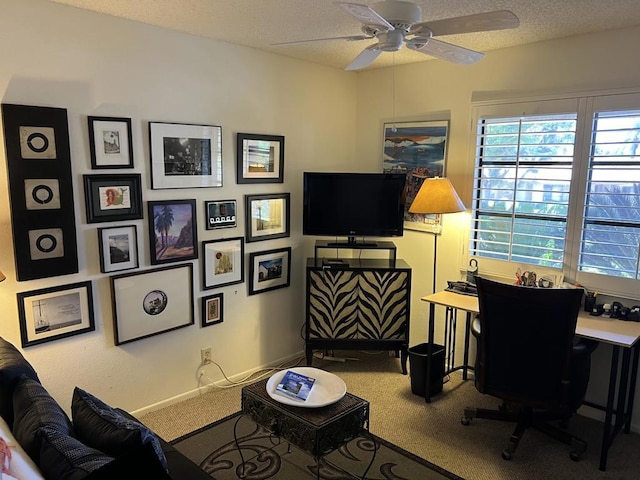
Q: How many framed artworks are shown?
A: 15